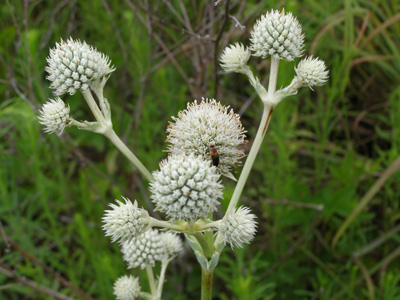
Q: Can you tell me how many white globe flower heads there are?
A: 12